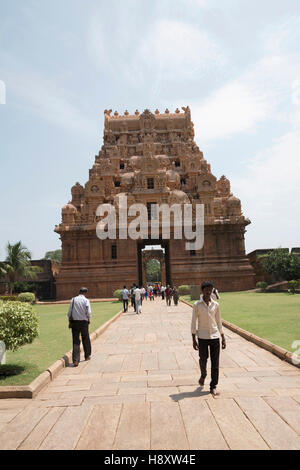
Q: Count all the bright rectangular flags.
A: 0